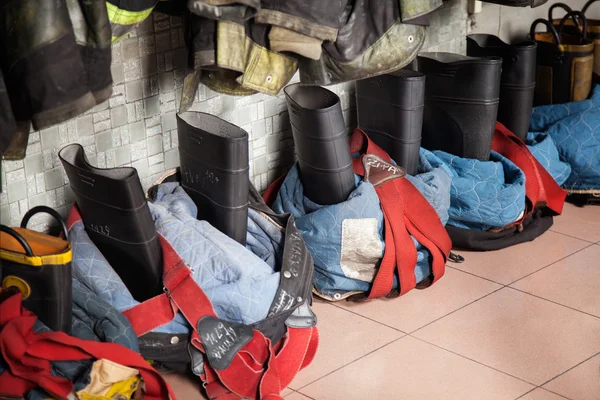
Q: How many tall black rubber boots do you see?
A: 6